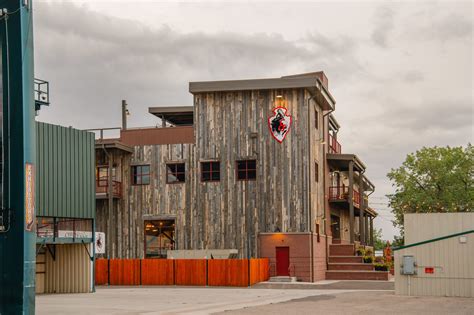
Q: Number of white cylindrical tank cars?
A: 0